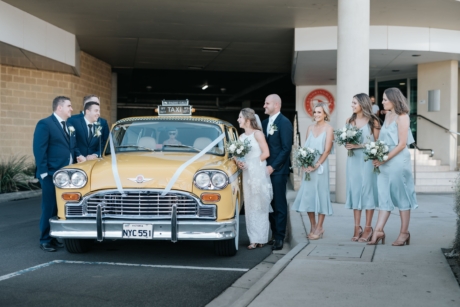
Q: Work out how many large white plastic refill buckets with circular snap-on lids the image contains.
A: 0